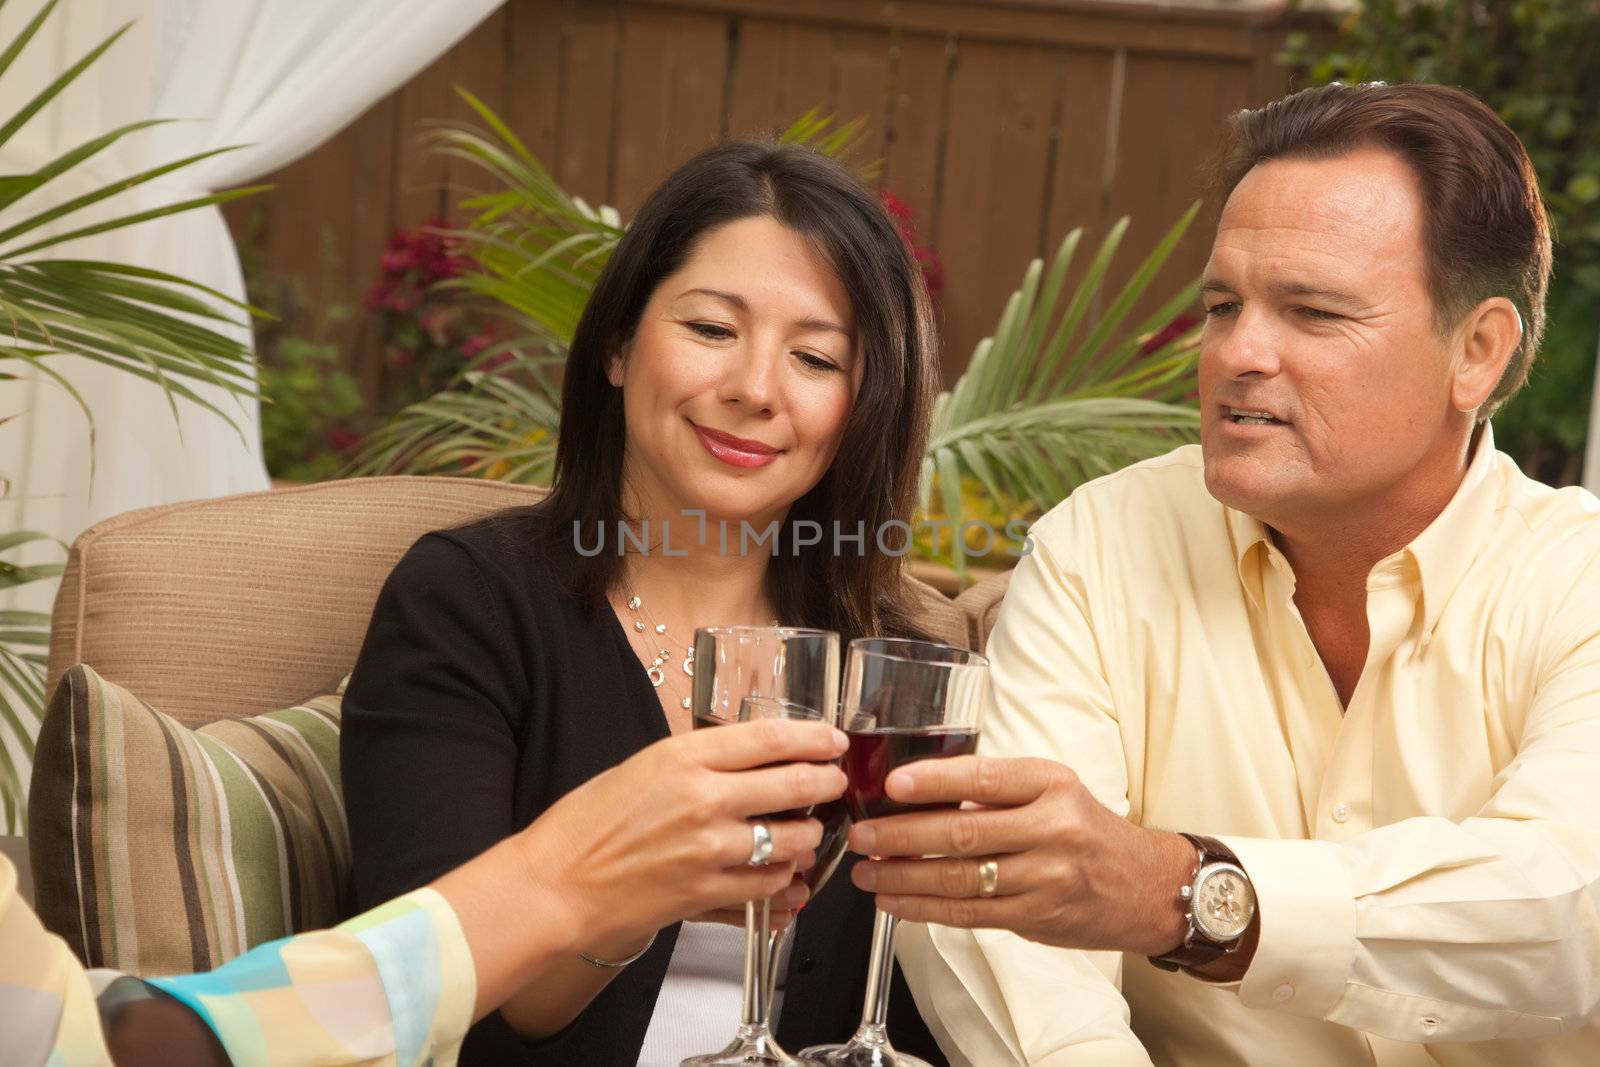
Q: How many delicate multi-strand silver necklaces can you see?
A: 1